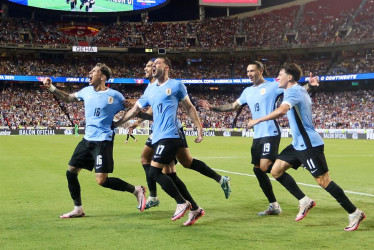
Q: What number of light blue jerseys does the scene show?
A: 5